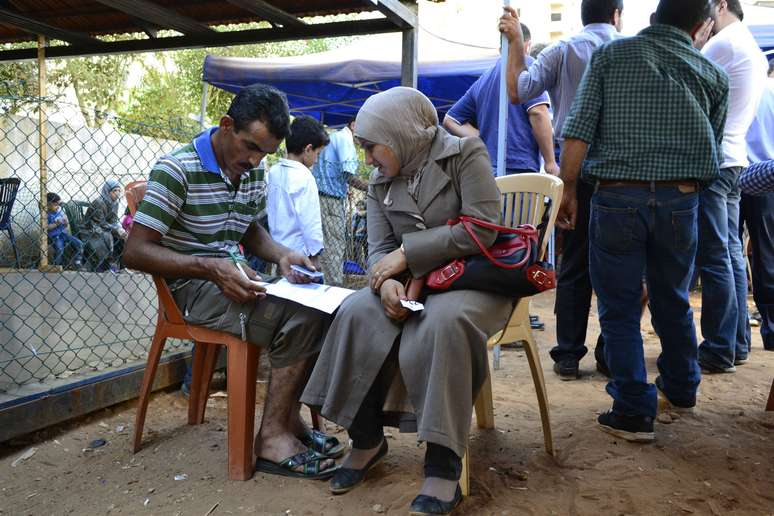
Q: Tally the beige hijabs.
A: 1